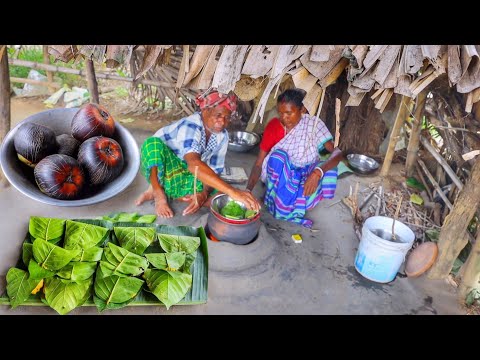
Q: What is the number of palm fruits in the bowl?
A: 5